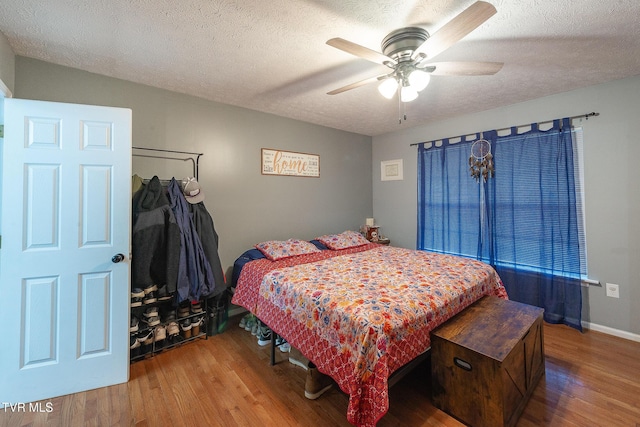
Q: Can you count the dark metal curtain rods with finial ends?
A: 1